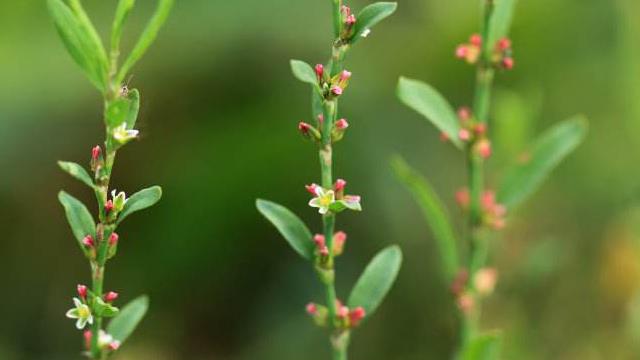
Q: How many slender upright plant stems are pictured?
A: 3